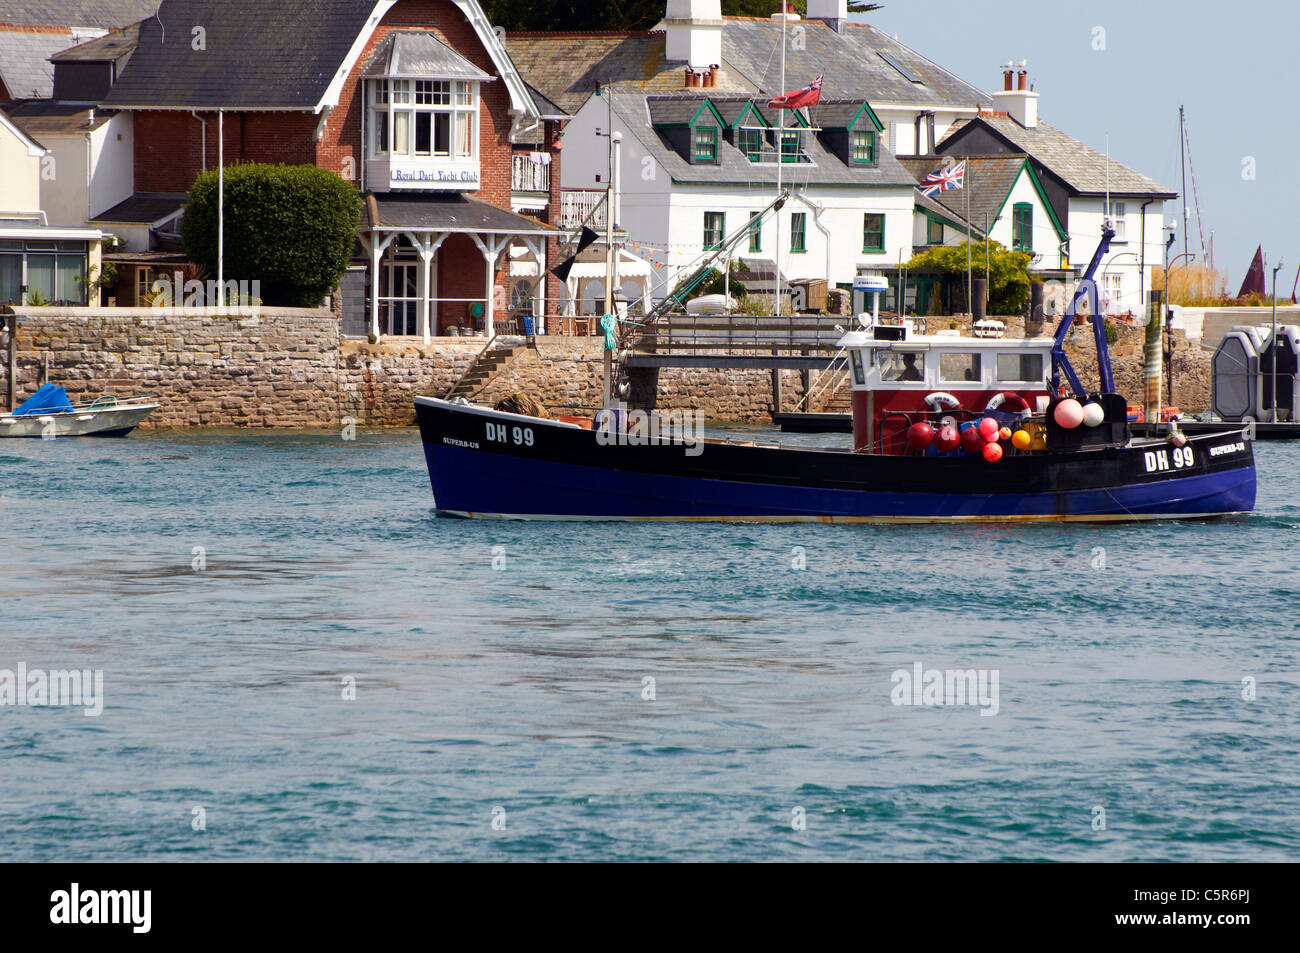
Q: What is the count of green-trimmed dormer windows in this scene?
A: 4